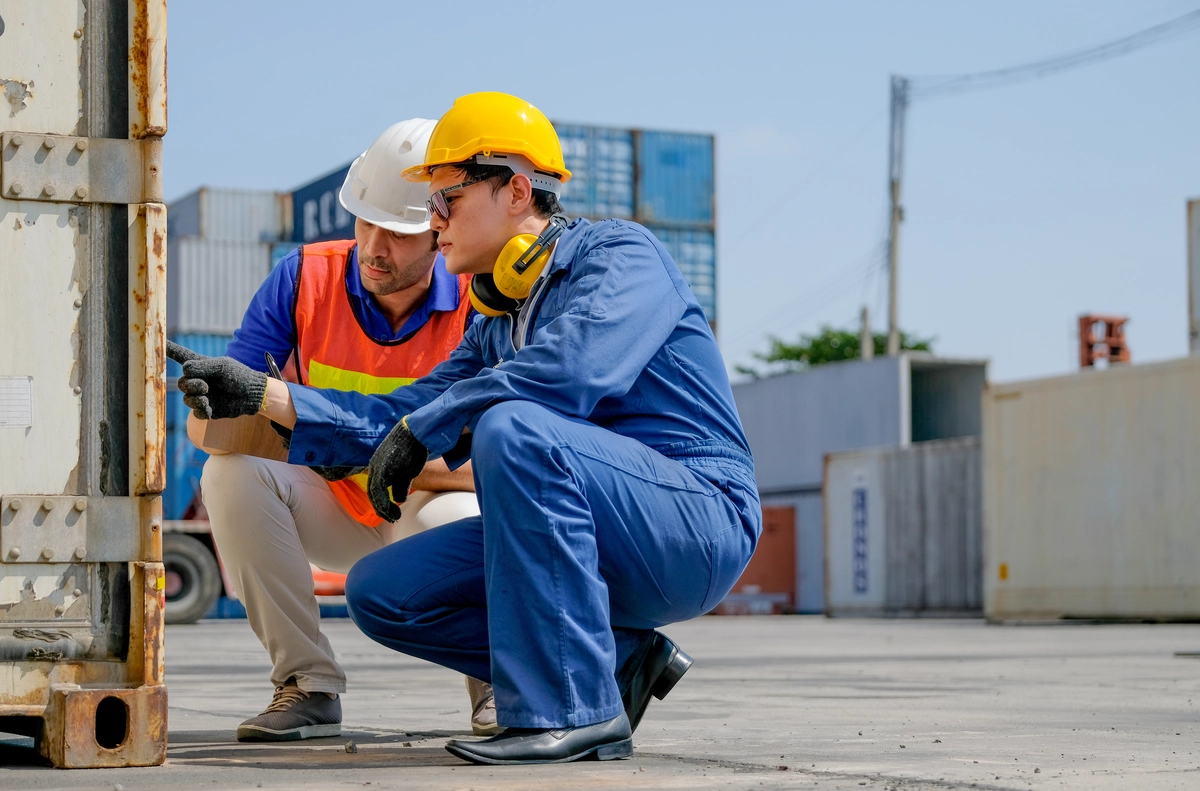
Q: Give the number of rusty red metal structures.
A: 1